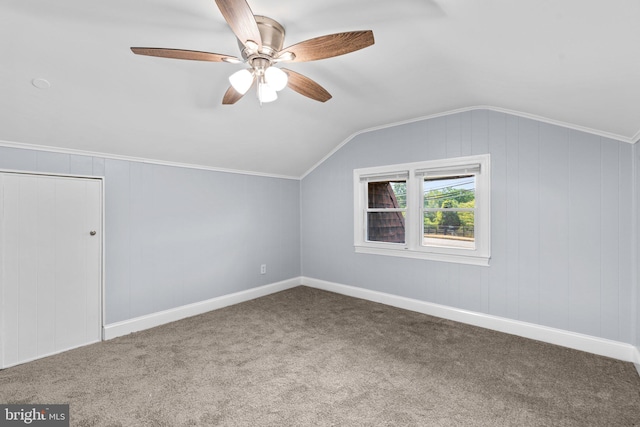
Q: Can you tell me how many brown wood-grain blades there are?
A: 5